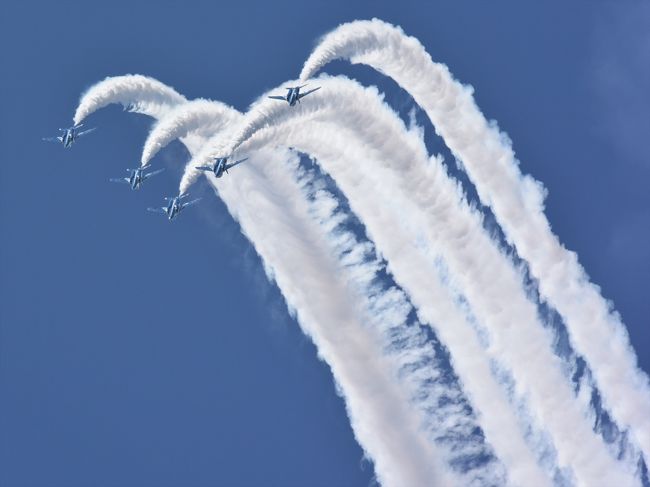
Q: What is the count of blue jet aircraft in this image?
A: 5